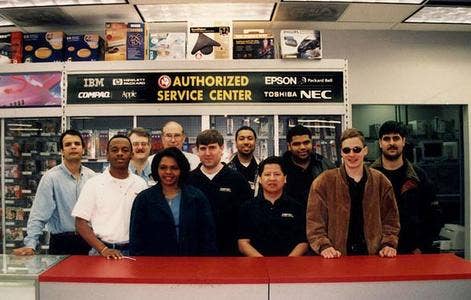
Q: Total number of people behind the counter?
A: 11